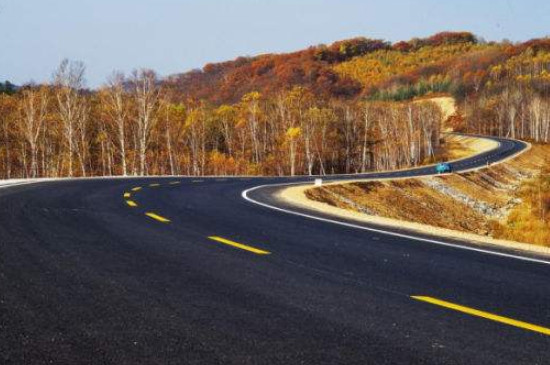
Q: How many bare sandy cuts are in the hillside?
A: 1